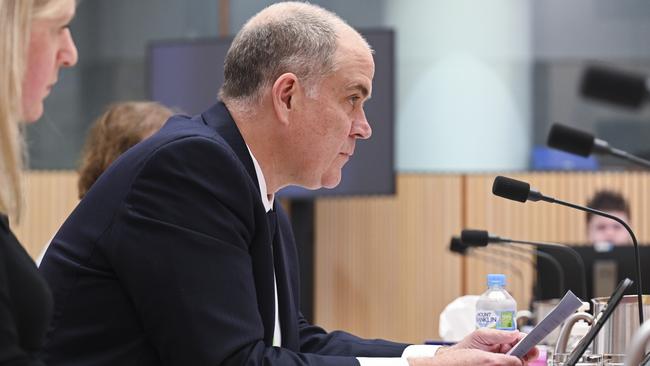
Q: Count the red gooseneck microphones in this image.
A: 0